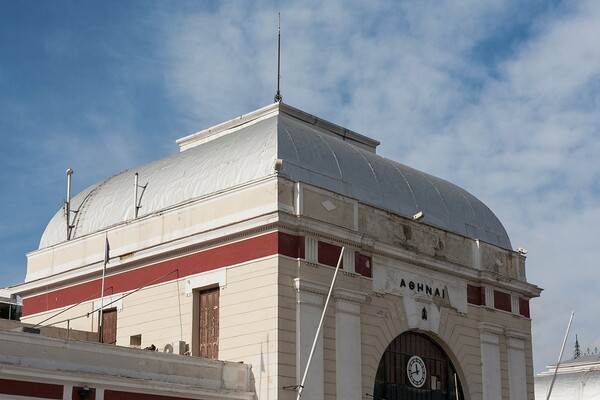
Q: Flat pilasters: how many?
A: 4